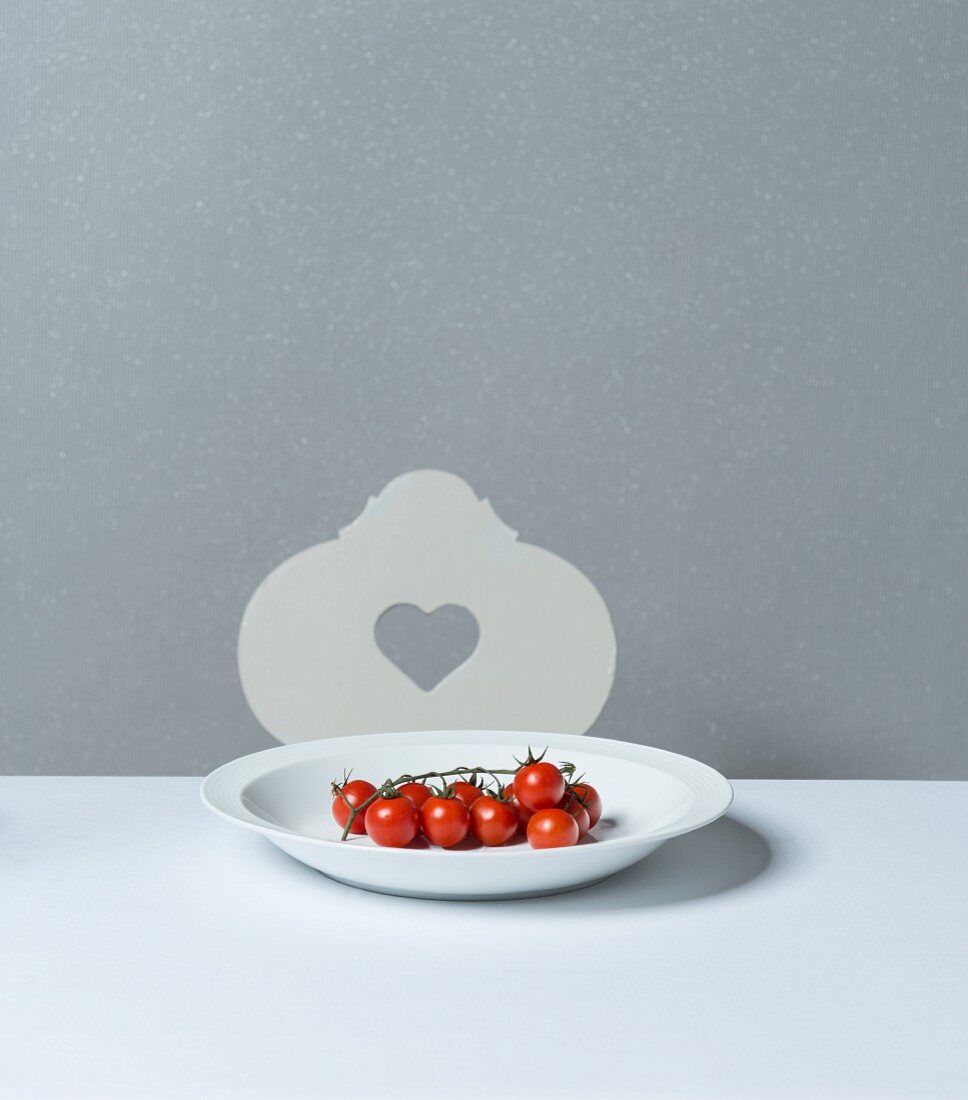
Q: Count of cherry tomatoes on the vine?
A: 11